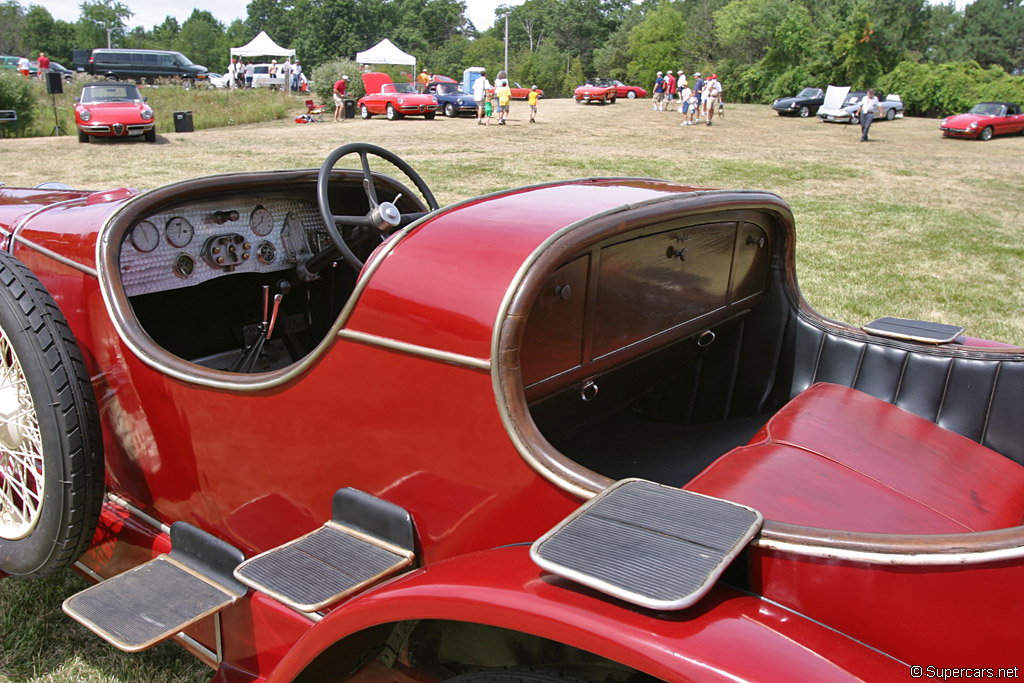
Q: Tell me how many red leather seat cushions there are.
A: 2